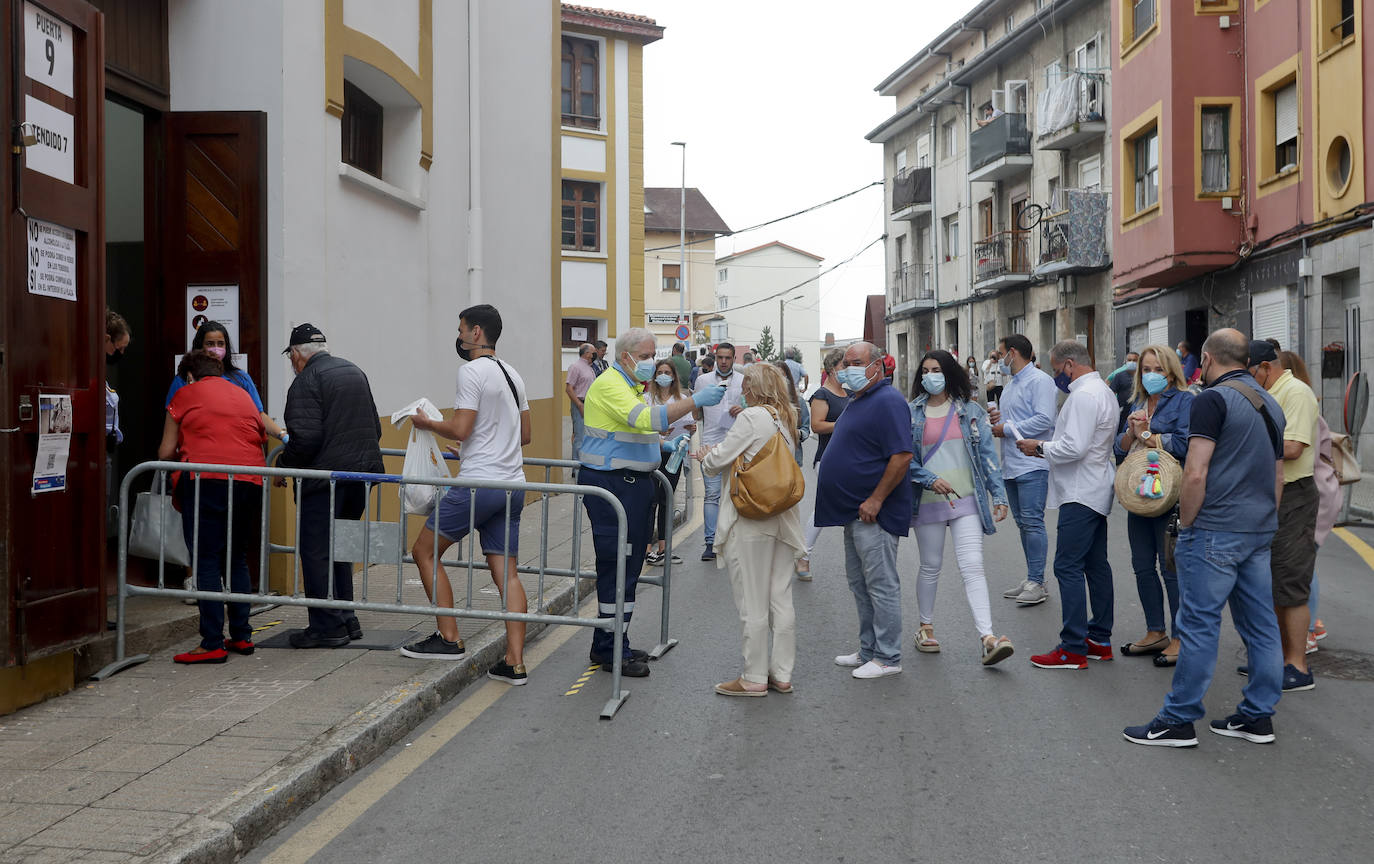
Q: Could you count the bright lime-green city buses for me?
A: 0